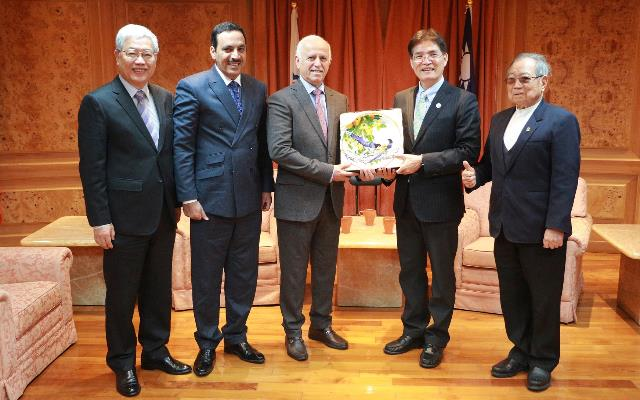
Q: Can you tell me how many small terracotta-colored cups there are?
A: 3